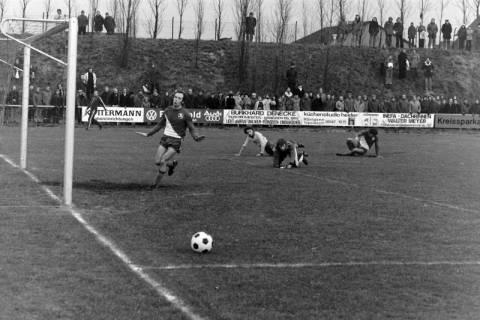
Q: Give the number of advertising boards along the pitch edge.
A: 6